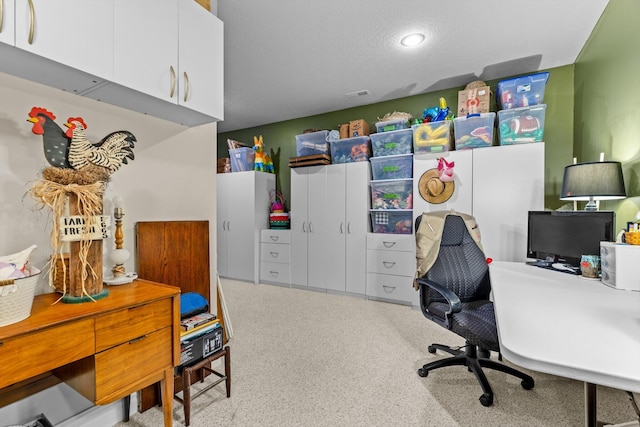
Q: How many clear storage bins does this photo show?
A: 12